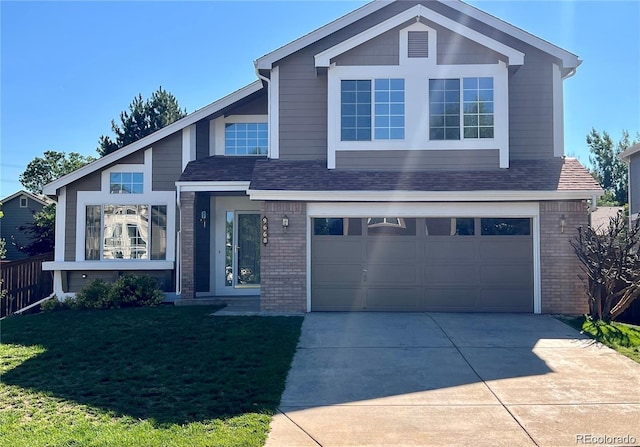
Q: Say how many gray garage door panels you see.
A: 12